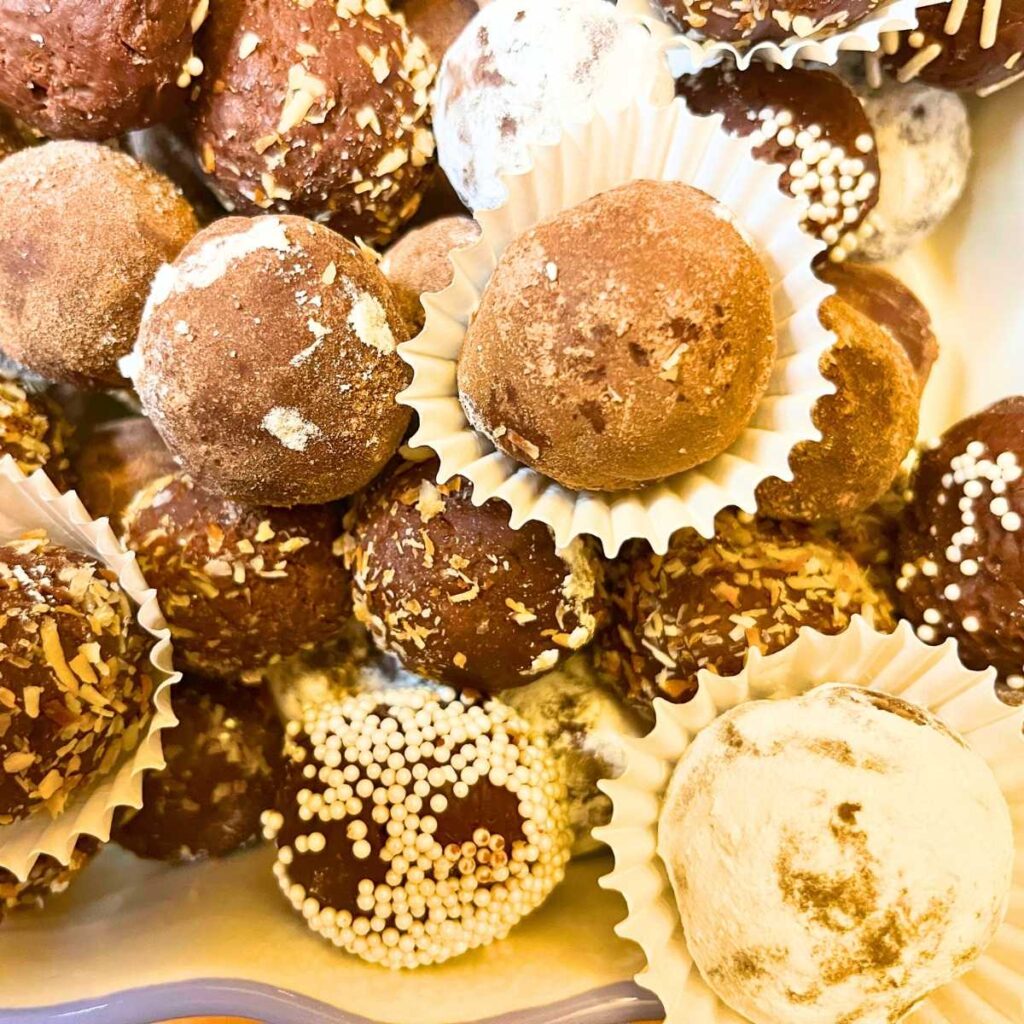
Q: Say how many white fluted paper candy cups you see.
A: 4